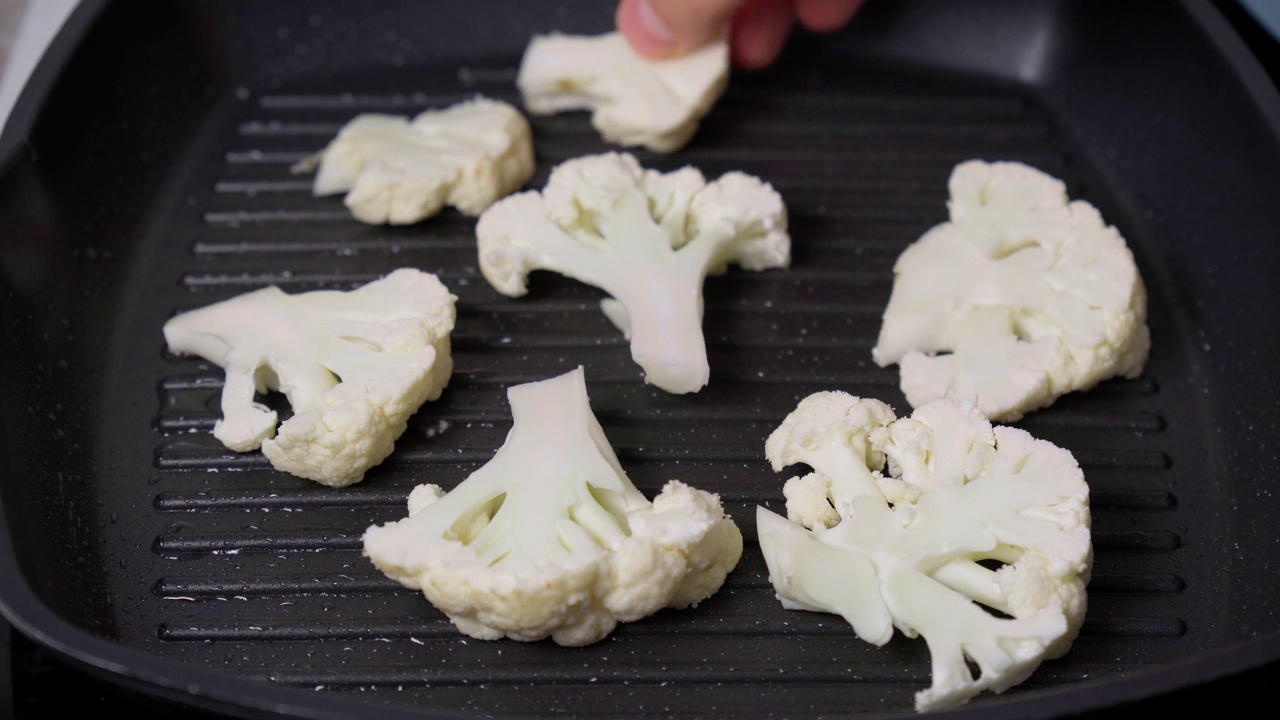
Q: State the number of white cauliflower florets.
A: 7